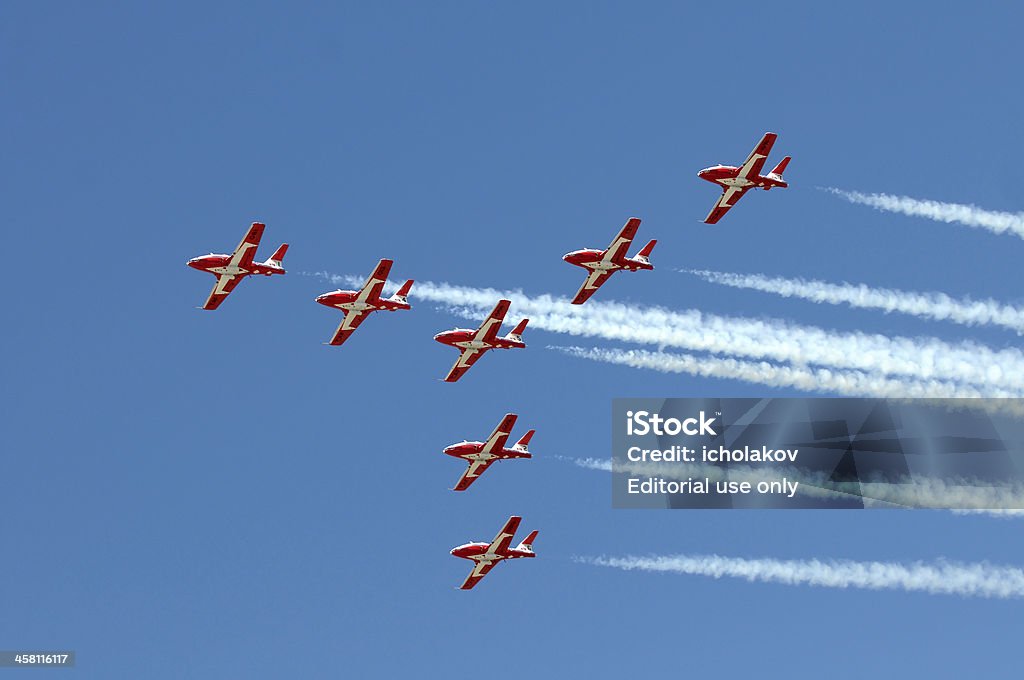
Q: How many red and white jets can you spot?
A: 7